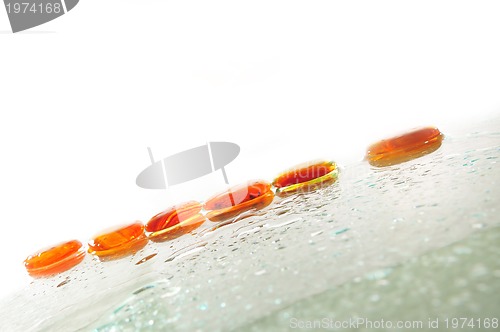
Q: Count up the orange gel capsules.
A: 6